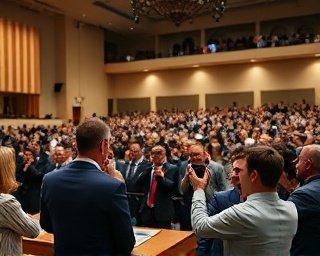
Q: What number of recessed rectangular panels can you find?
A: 4